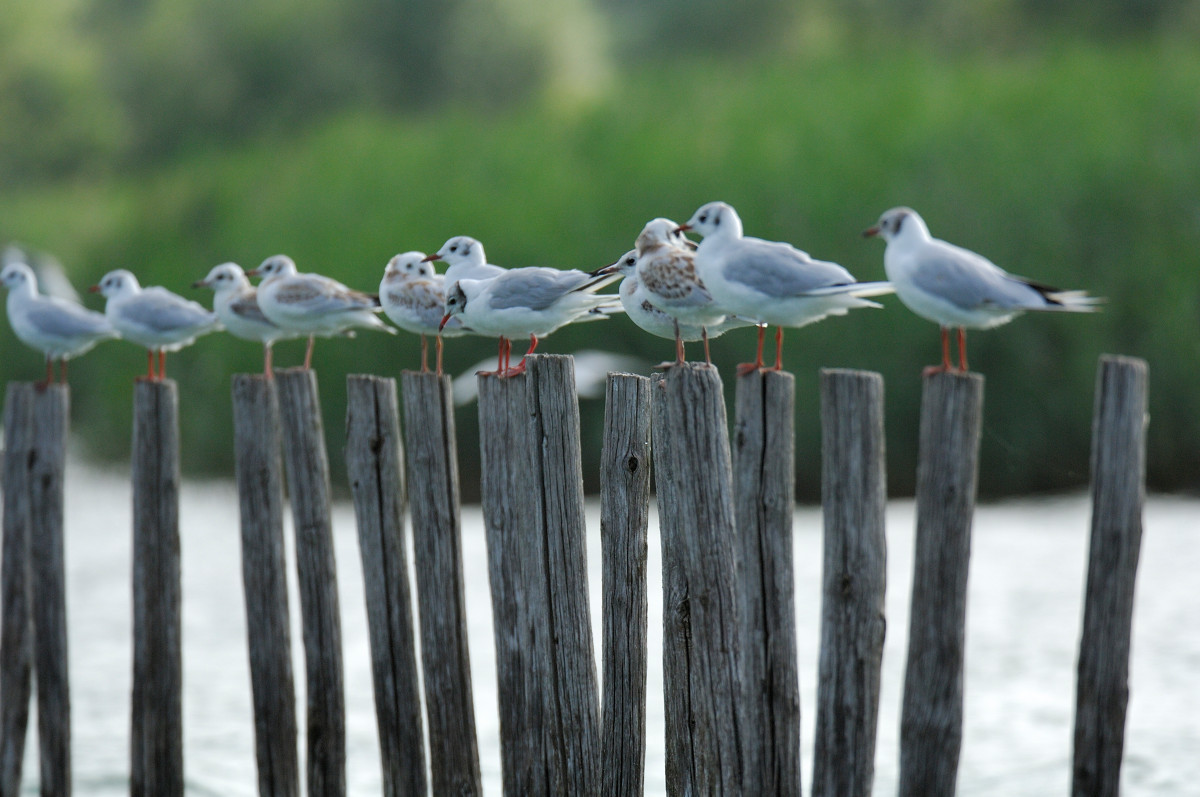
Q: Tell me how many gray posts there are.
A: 15